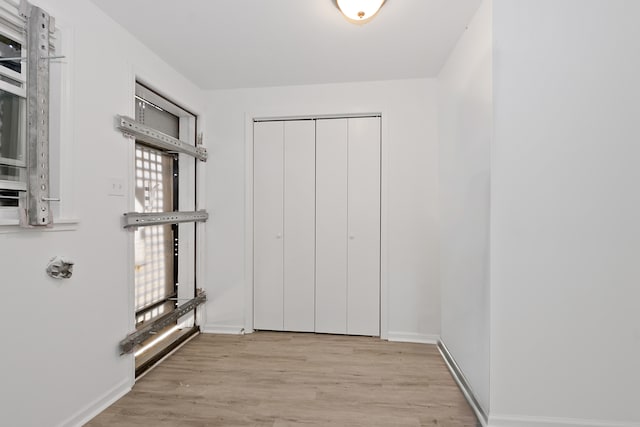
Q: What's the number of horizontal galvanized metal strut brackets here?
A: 3